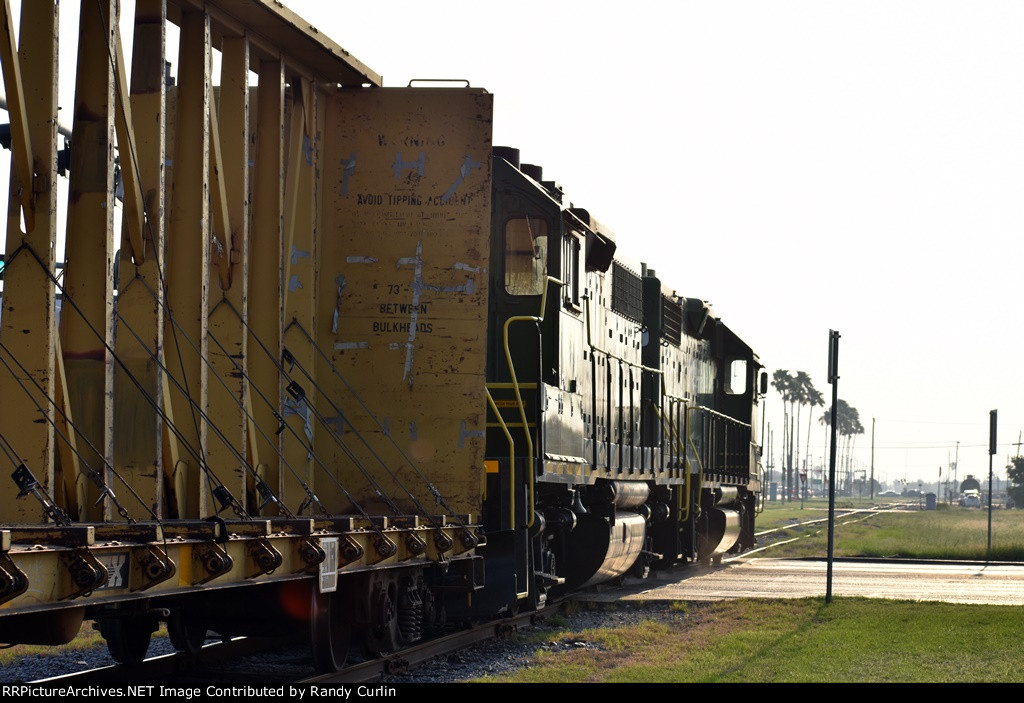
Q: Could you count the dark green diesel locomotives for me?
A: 2